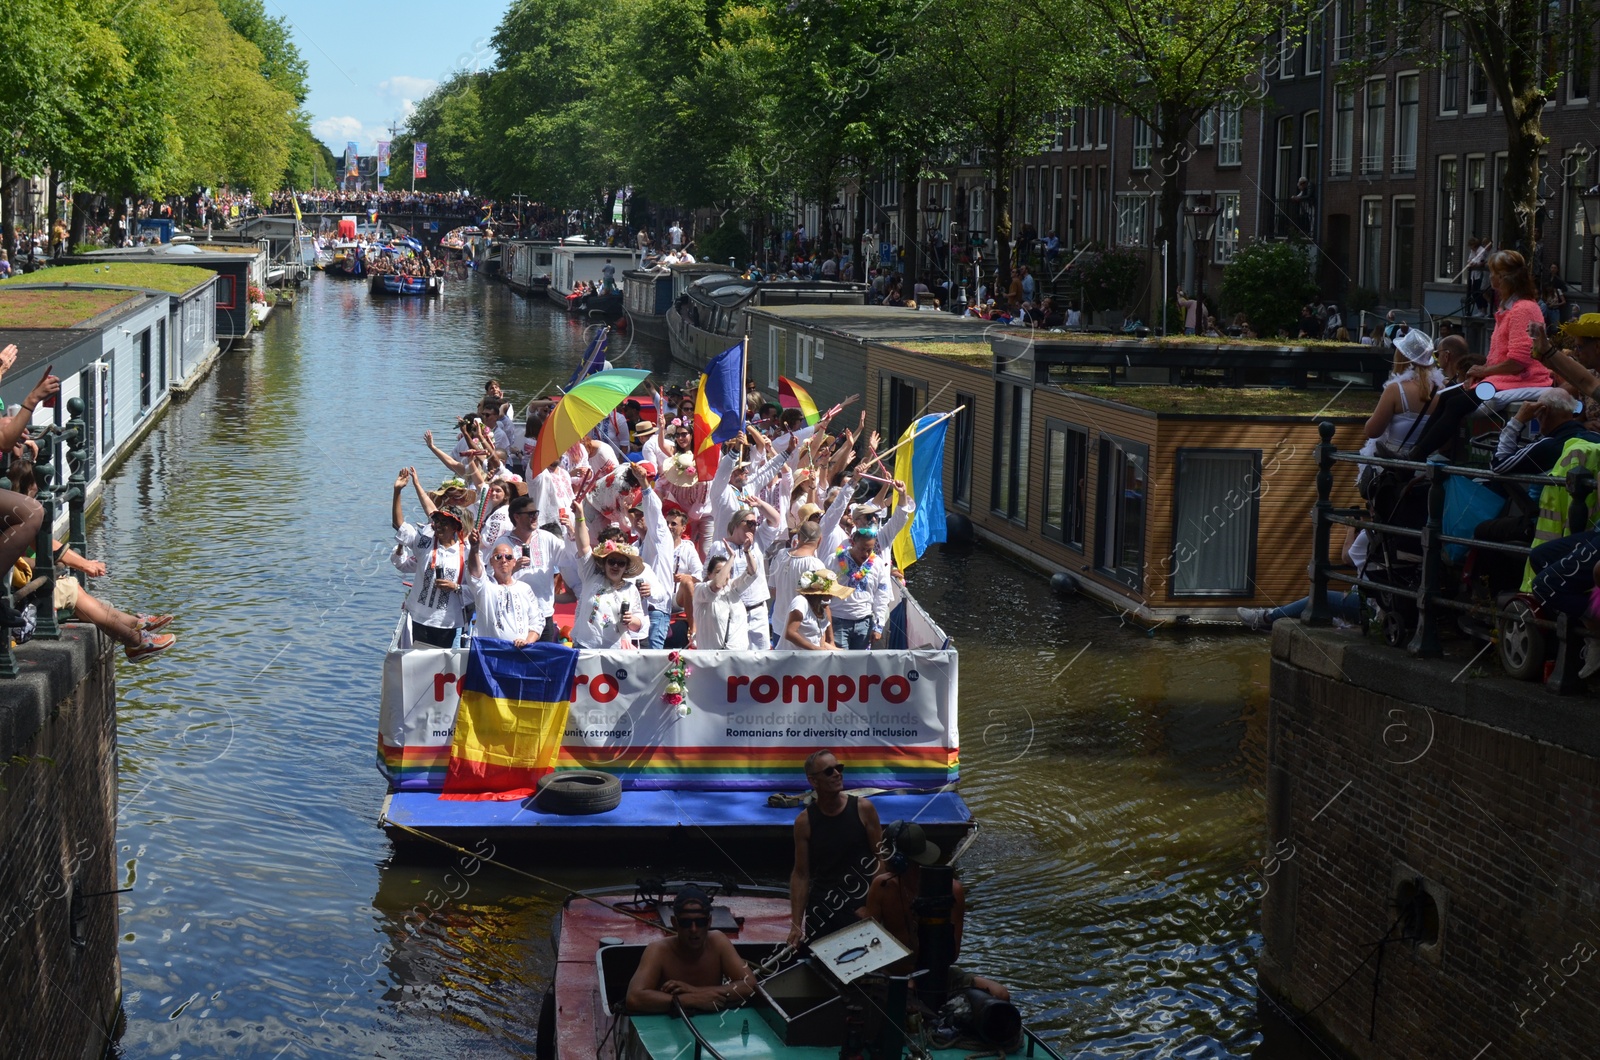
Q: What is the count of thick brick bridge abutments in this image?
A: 2